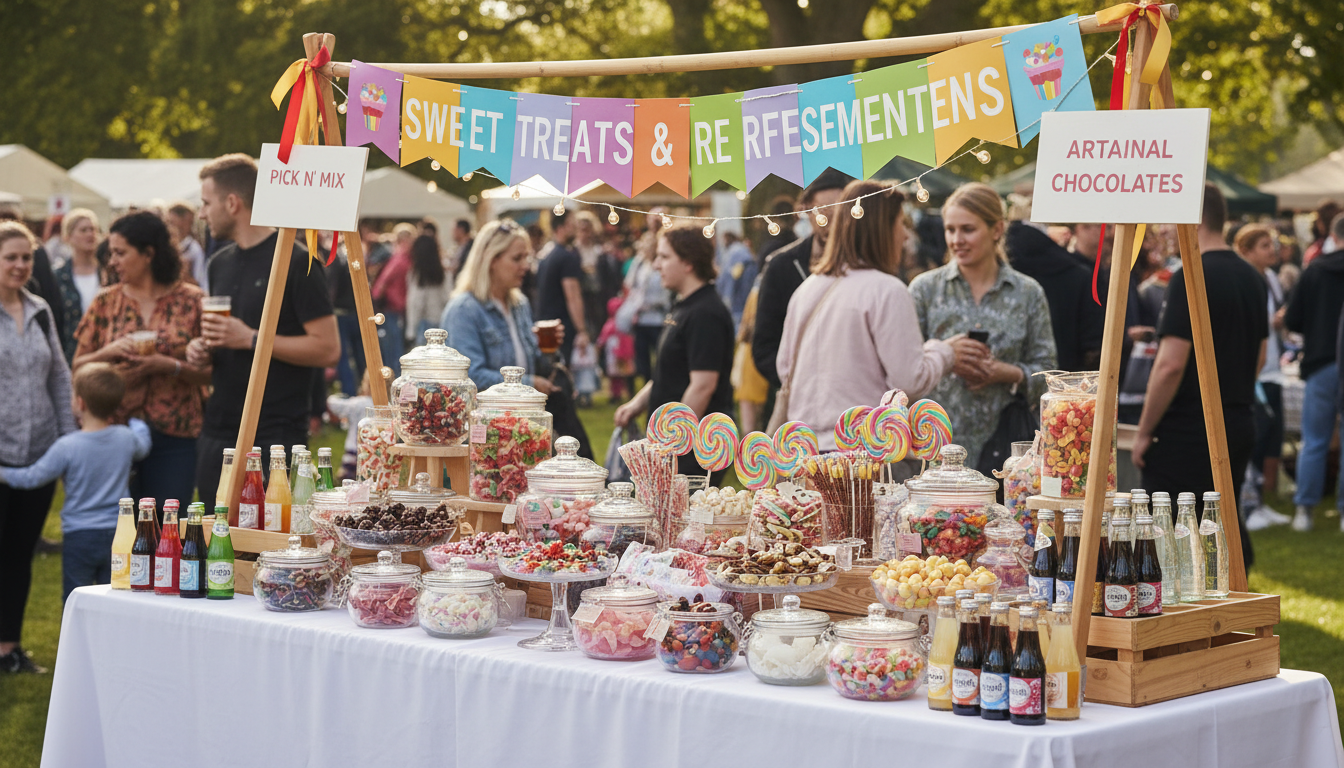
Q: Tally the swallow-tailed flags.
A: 12